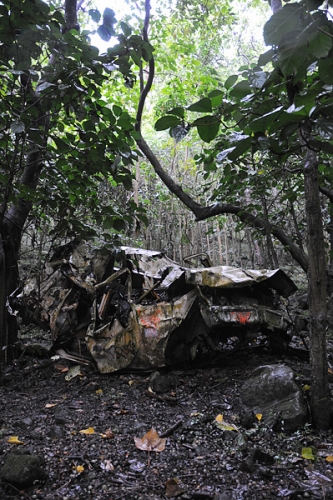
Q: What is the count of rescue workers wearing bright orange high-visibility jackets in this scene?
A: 0